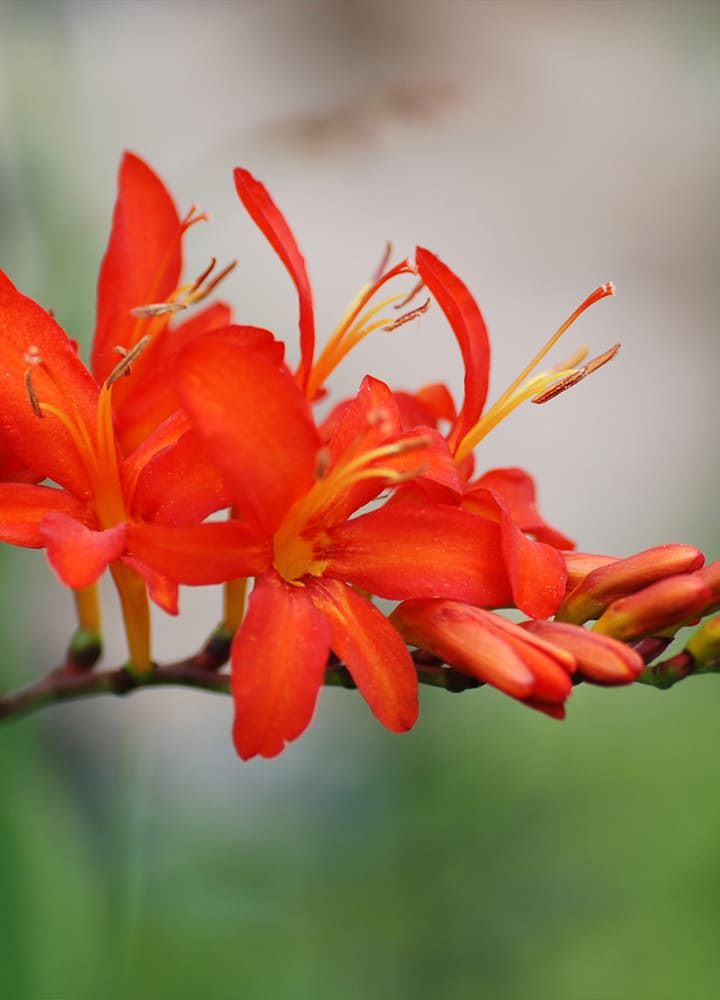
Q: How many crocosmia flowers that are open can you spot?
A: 5